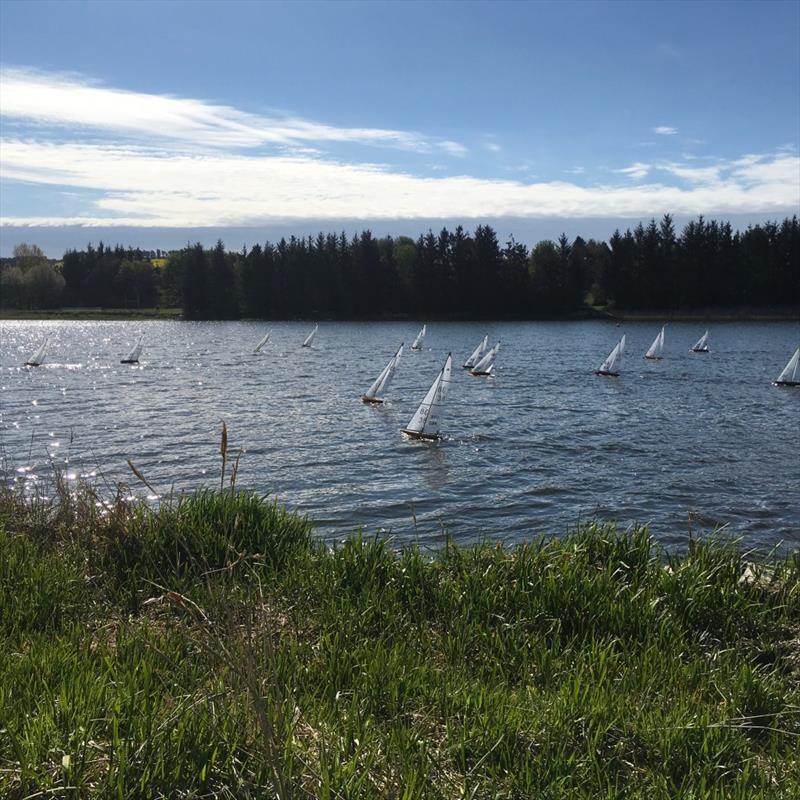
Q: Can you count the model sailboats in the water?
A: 13